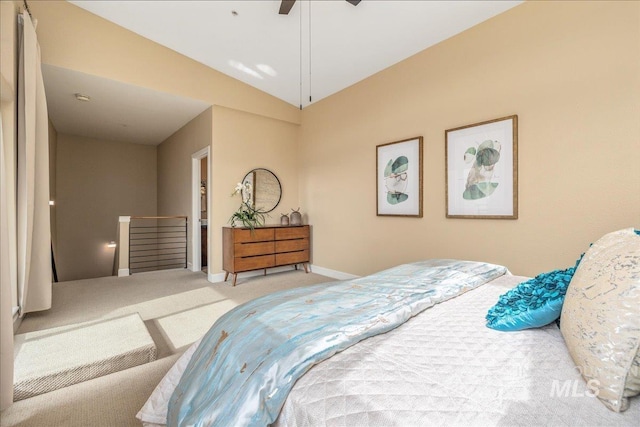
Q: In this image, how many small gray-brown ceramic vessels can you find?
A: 2